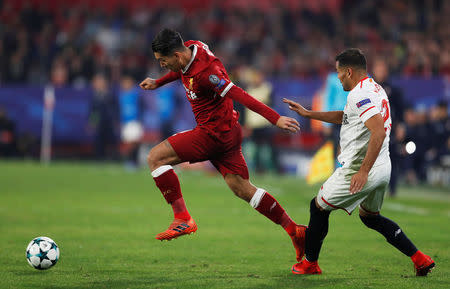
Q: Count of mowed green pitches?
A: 1